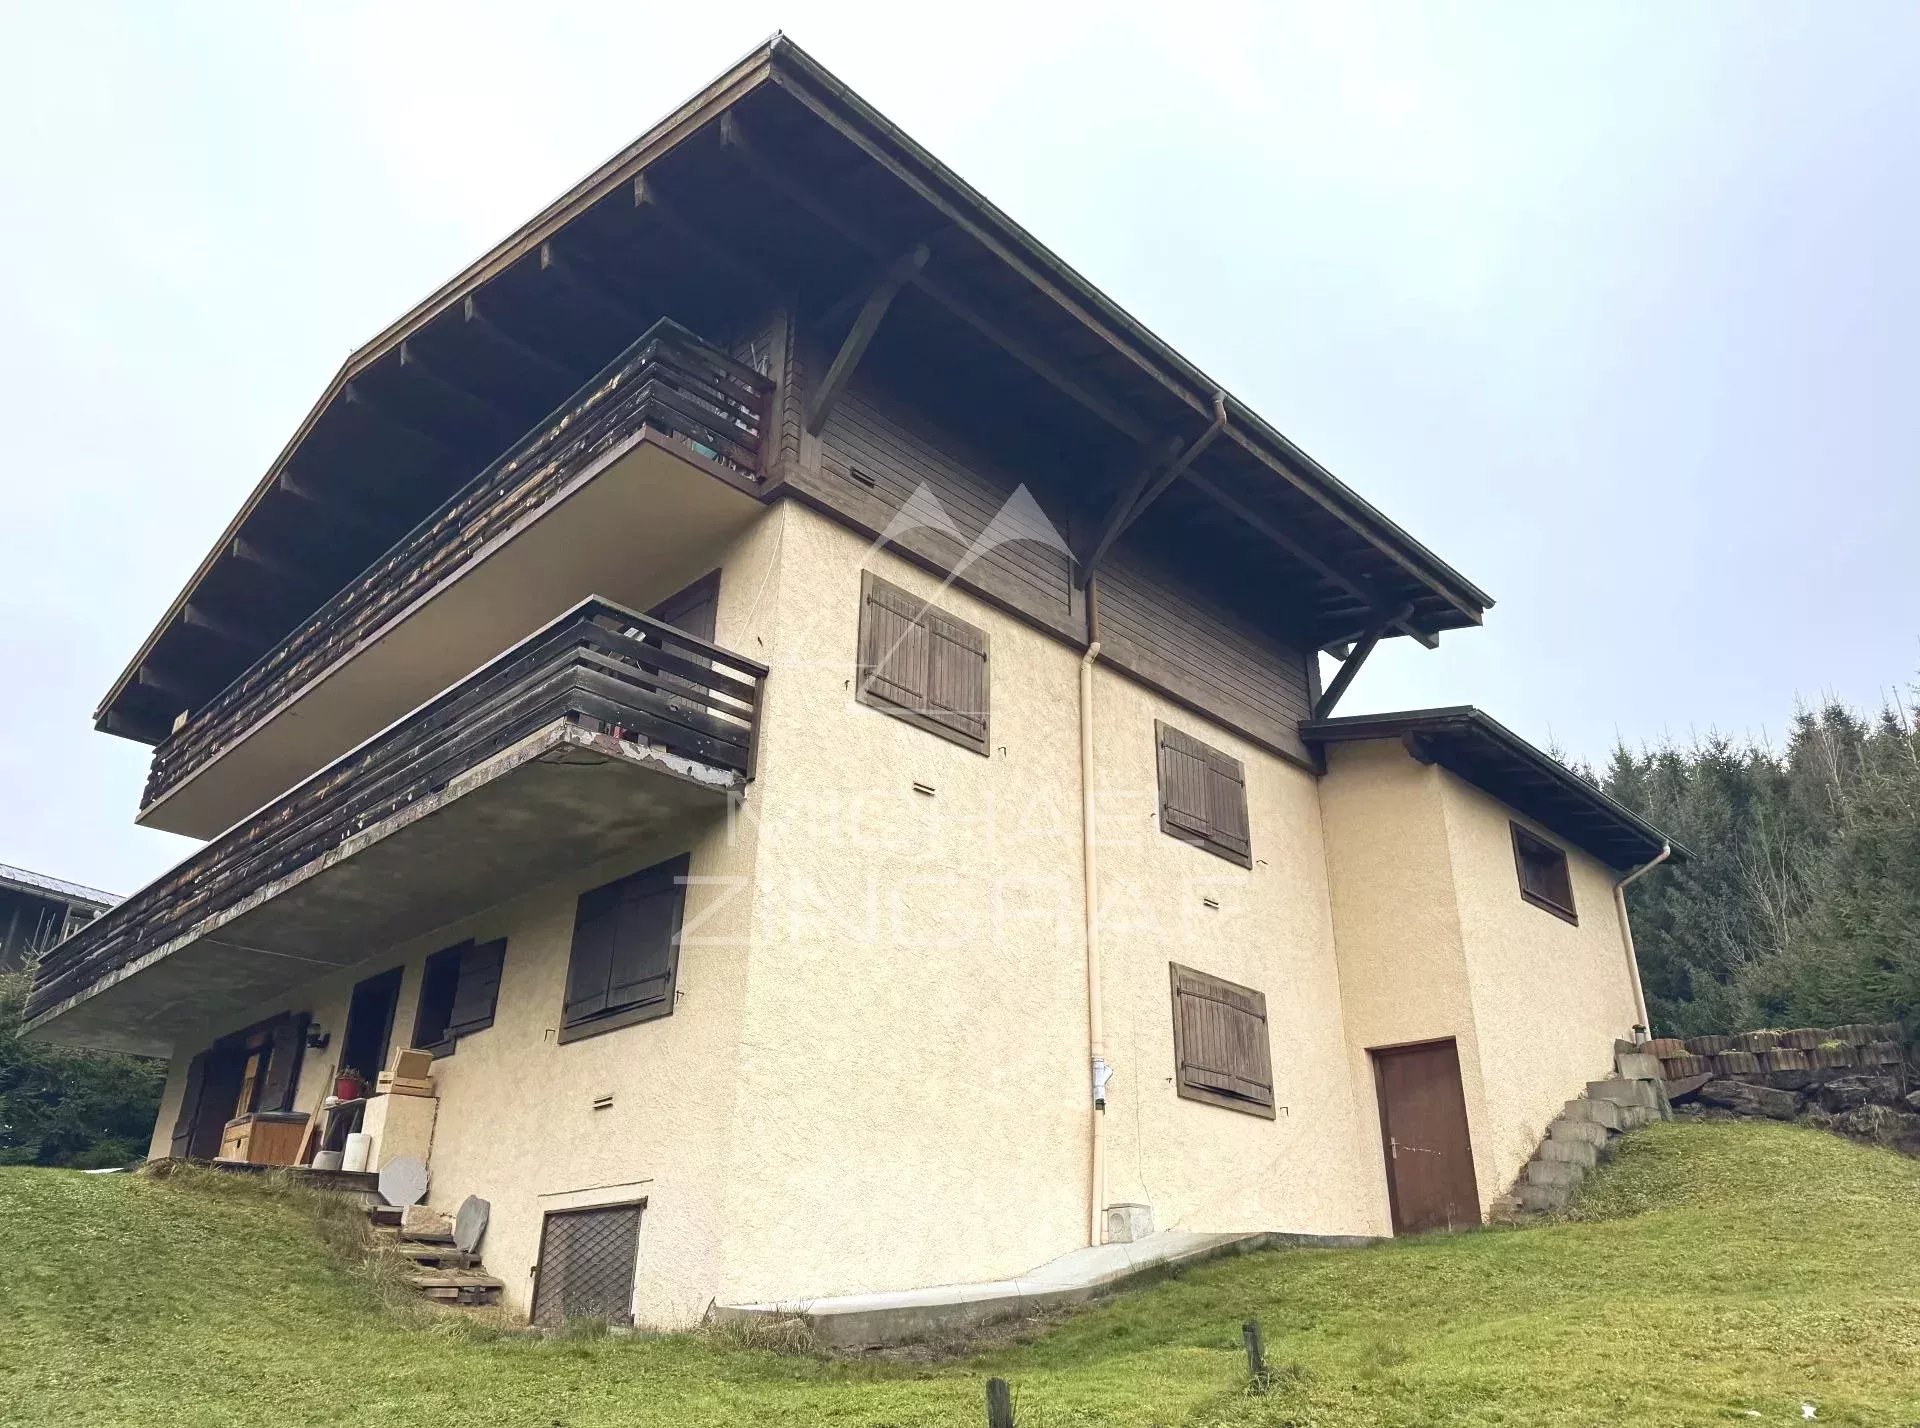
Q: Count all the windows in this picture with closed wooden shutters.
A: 4